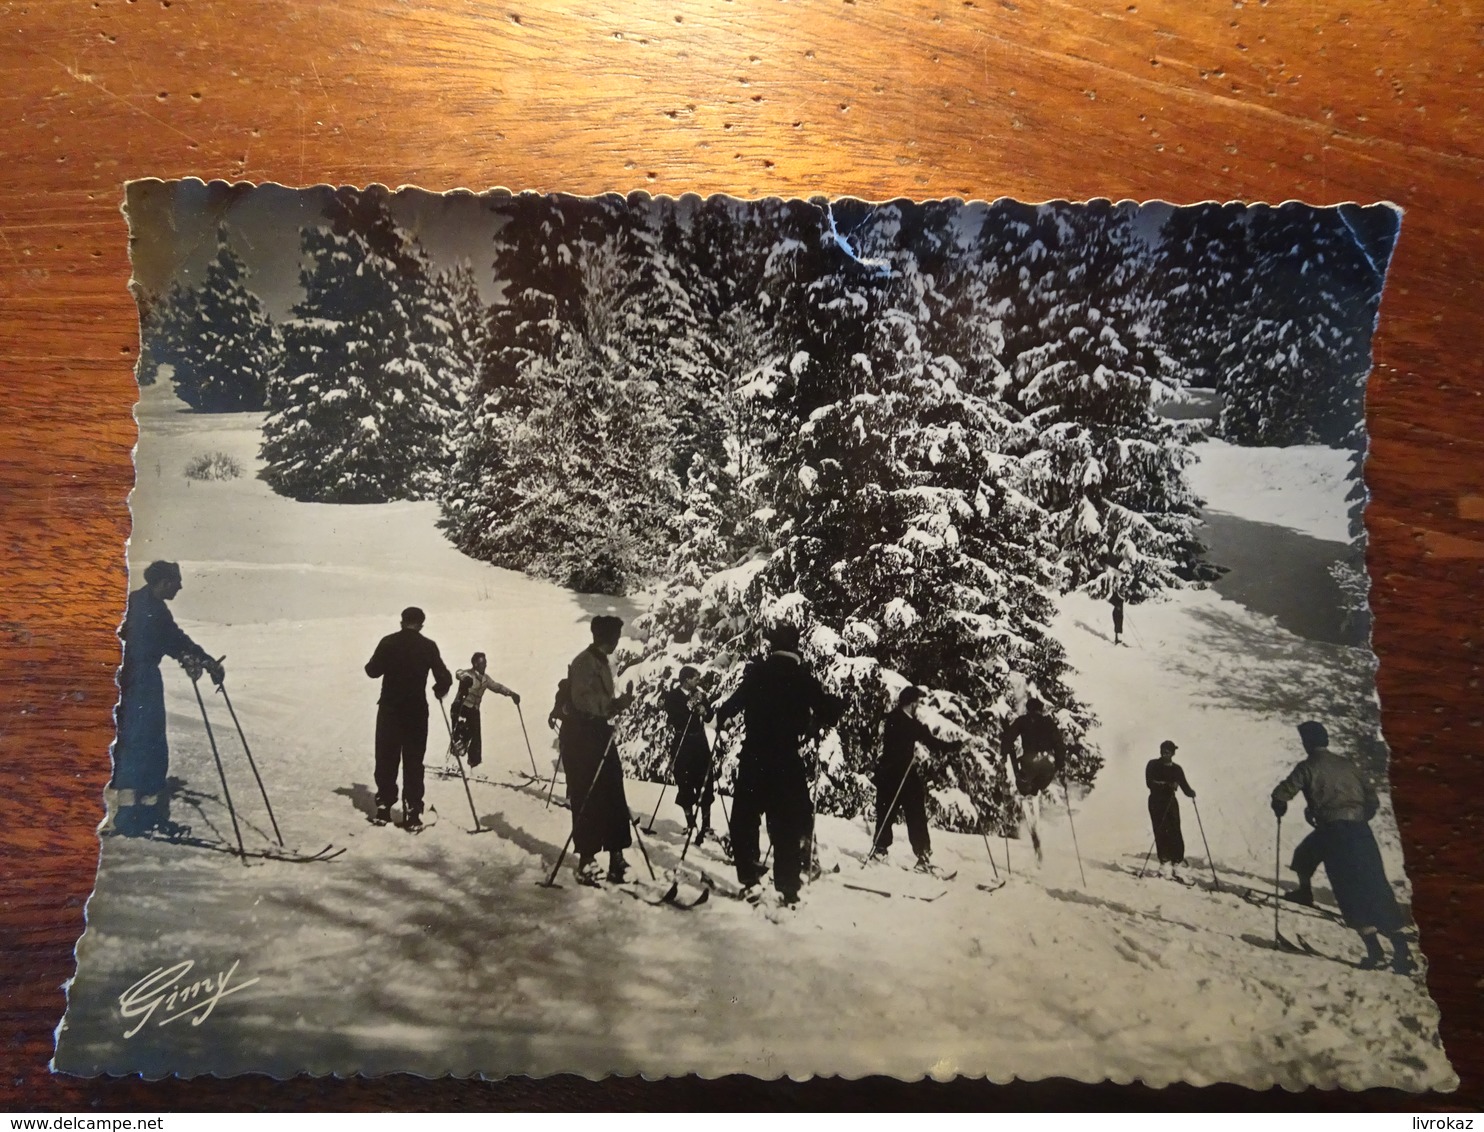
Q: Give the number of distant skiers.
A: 1